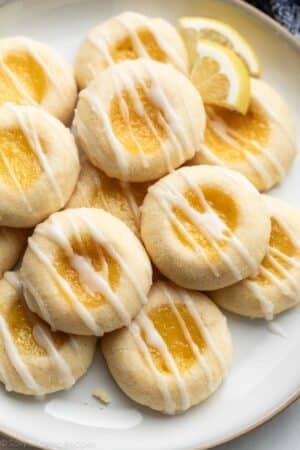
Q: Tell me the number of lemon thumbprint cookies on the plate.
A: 12